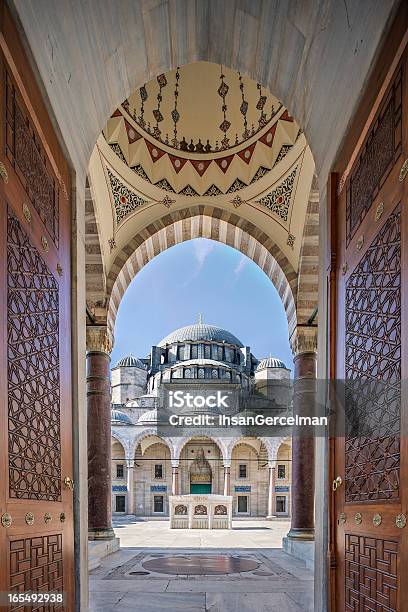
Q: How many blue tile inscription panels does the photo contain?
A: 4